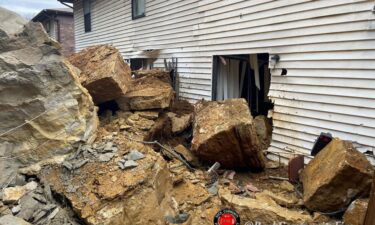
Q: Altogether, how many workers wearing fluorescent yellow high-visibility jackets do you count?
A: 0